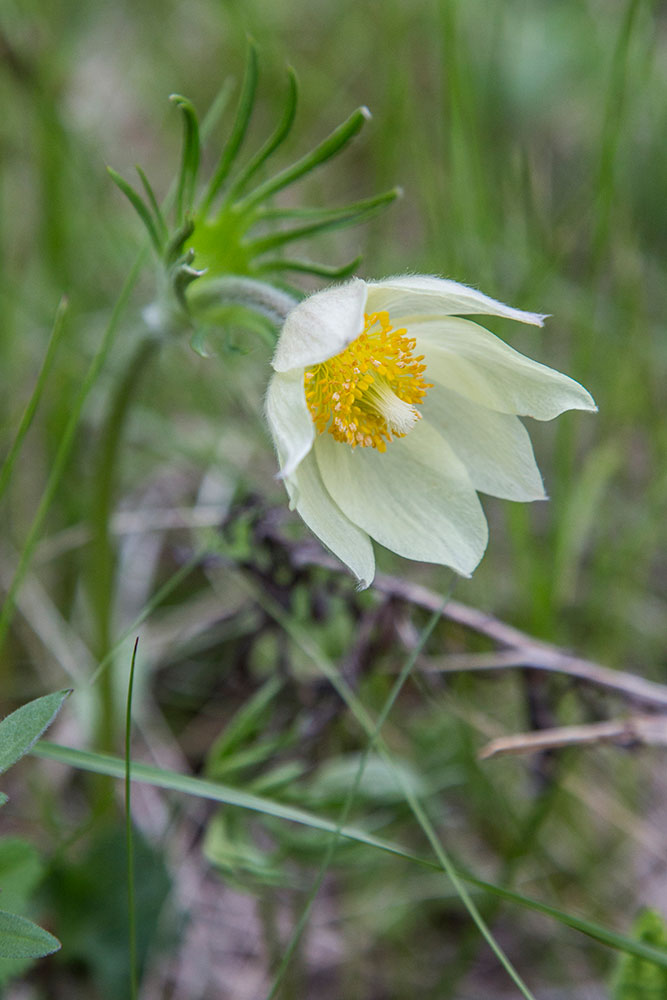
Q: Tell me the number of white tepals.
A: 7